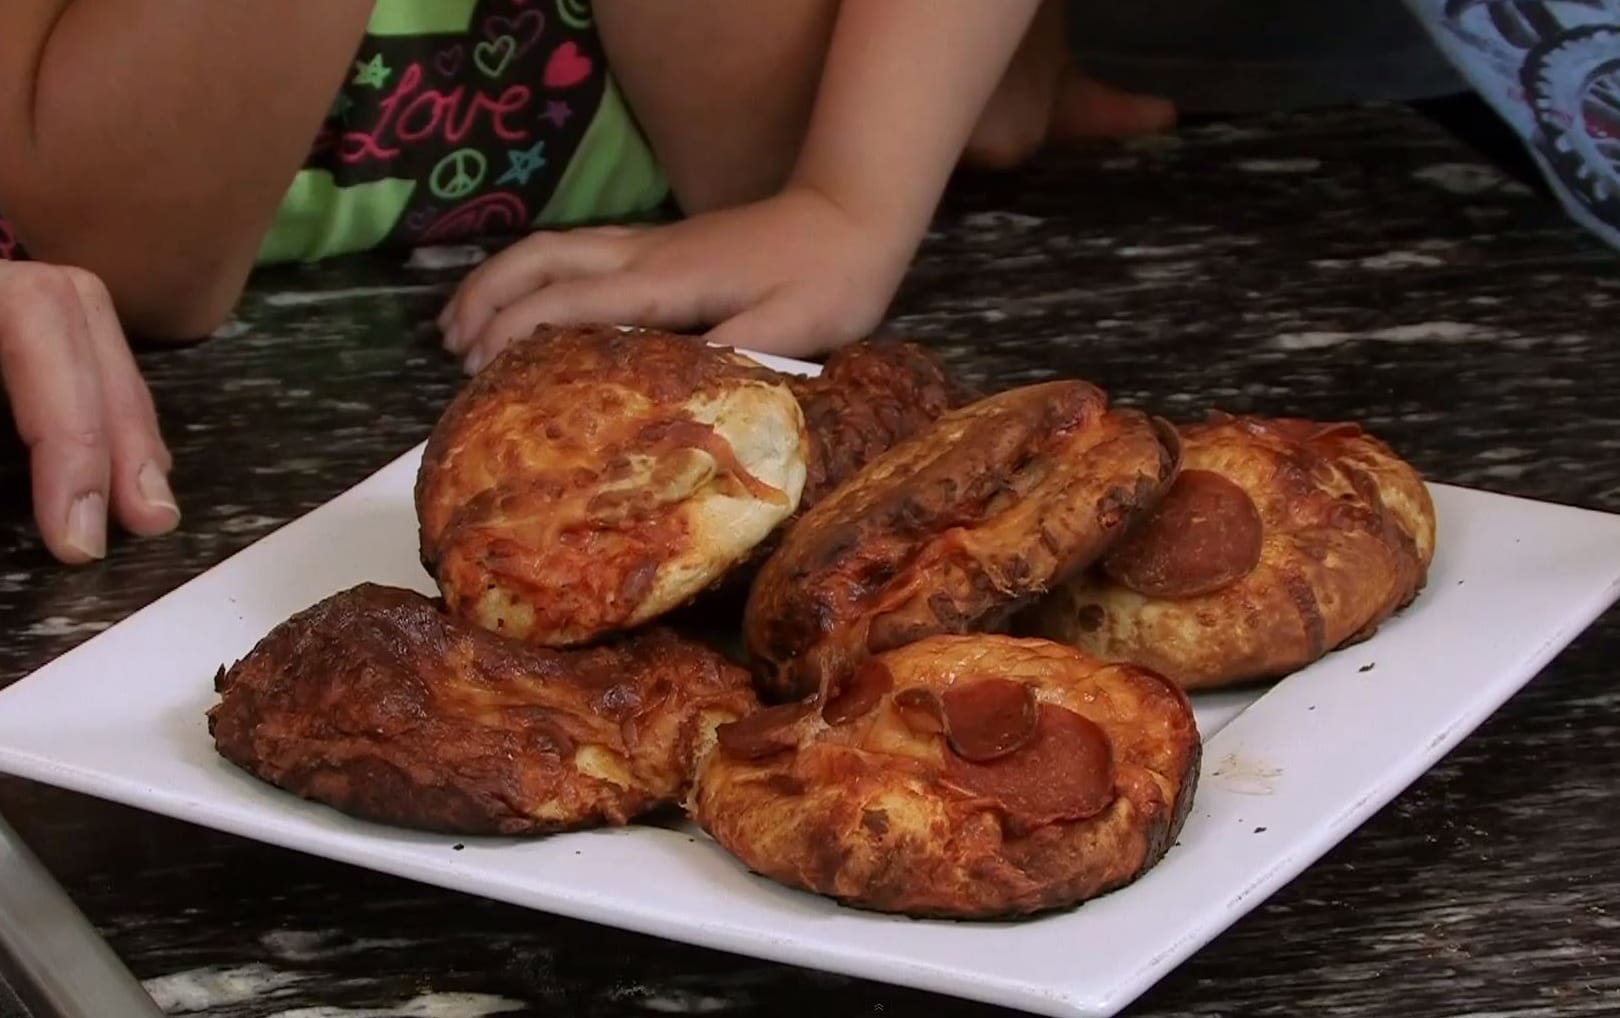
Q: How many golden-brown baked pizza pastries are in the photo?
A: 6